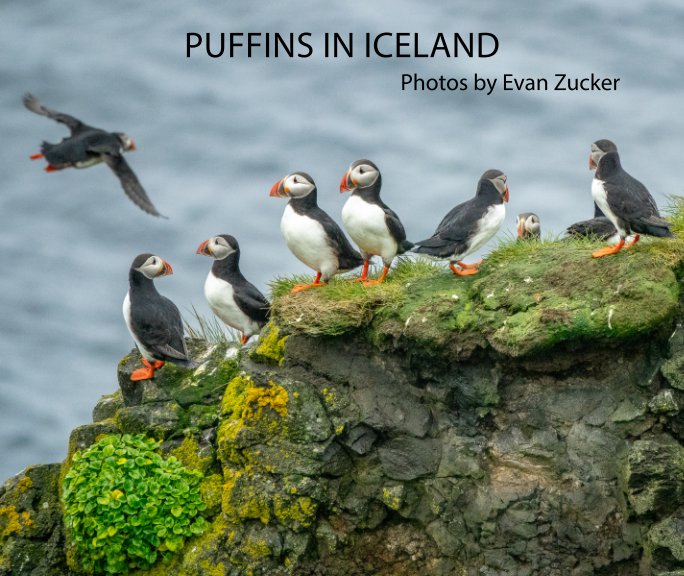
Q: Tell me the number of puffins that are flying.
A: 1